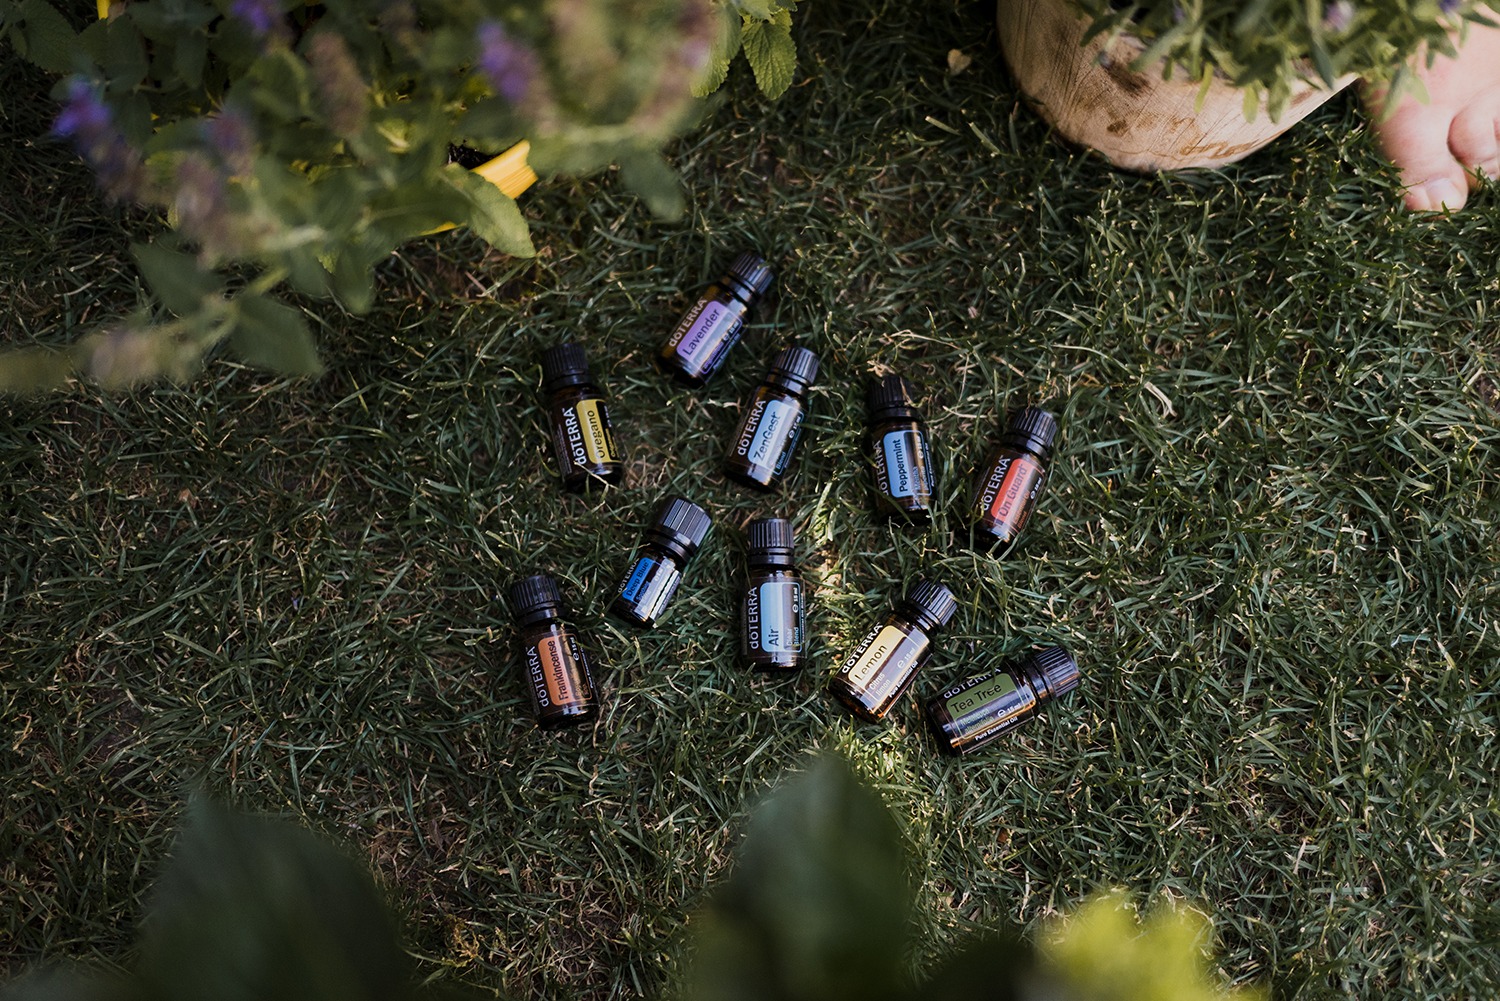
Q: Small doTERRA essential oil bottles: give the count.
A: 10